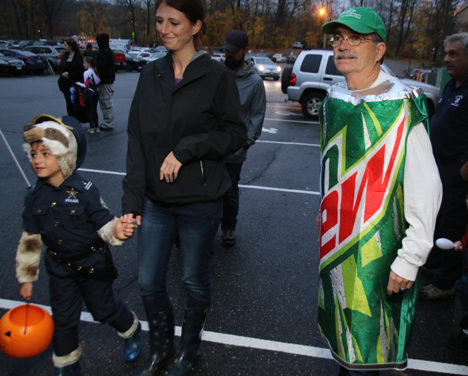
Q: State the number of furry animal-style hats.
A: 1